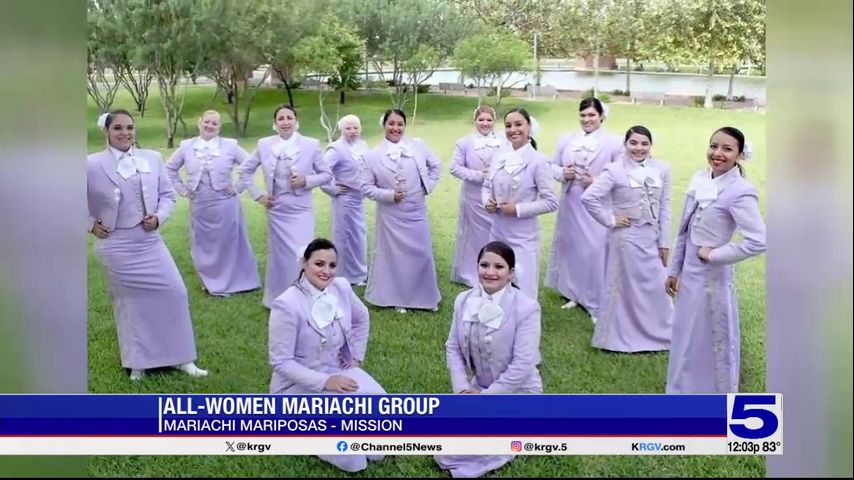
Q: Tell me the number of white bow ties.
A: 12